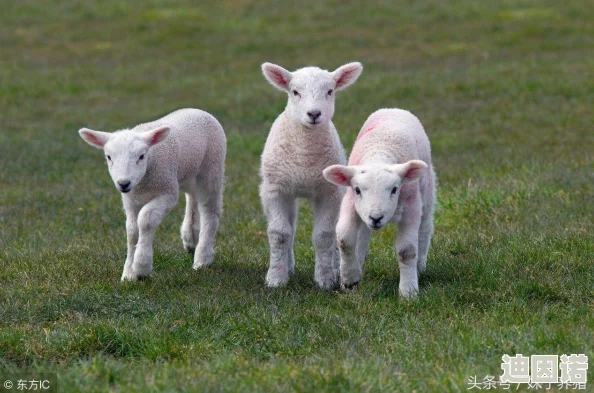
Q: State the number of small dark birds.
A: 0